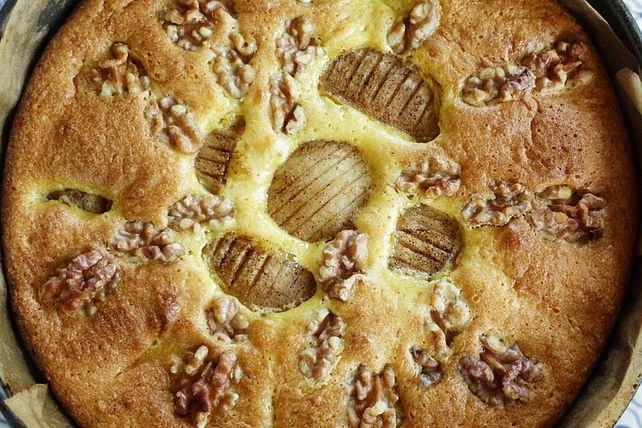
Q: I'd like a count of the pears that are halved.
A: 5